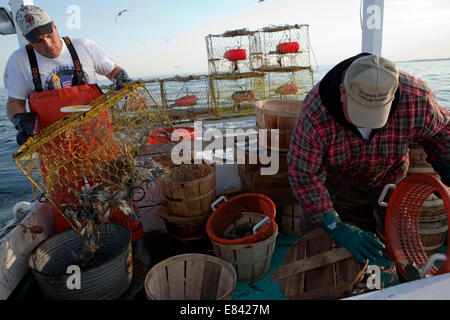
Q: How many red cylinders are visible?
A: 5